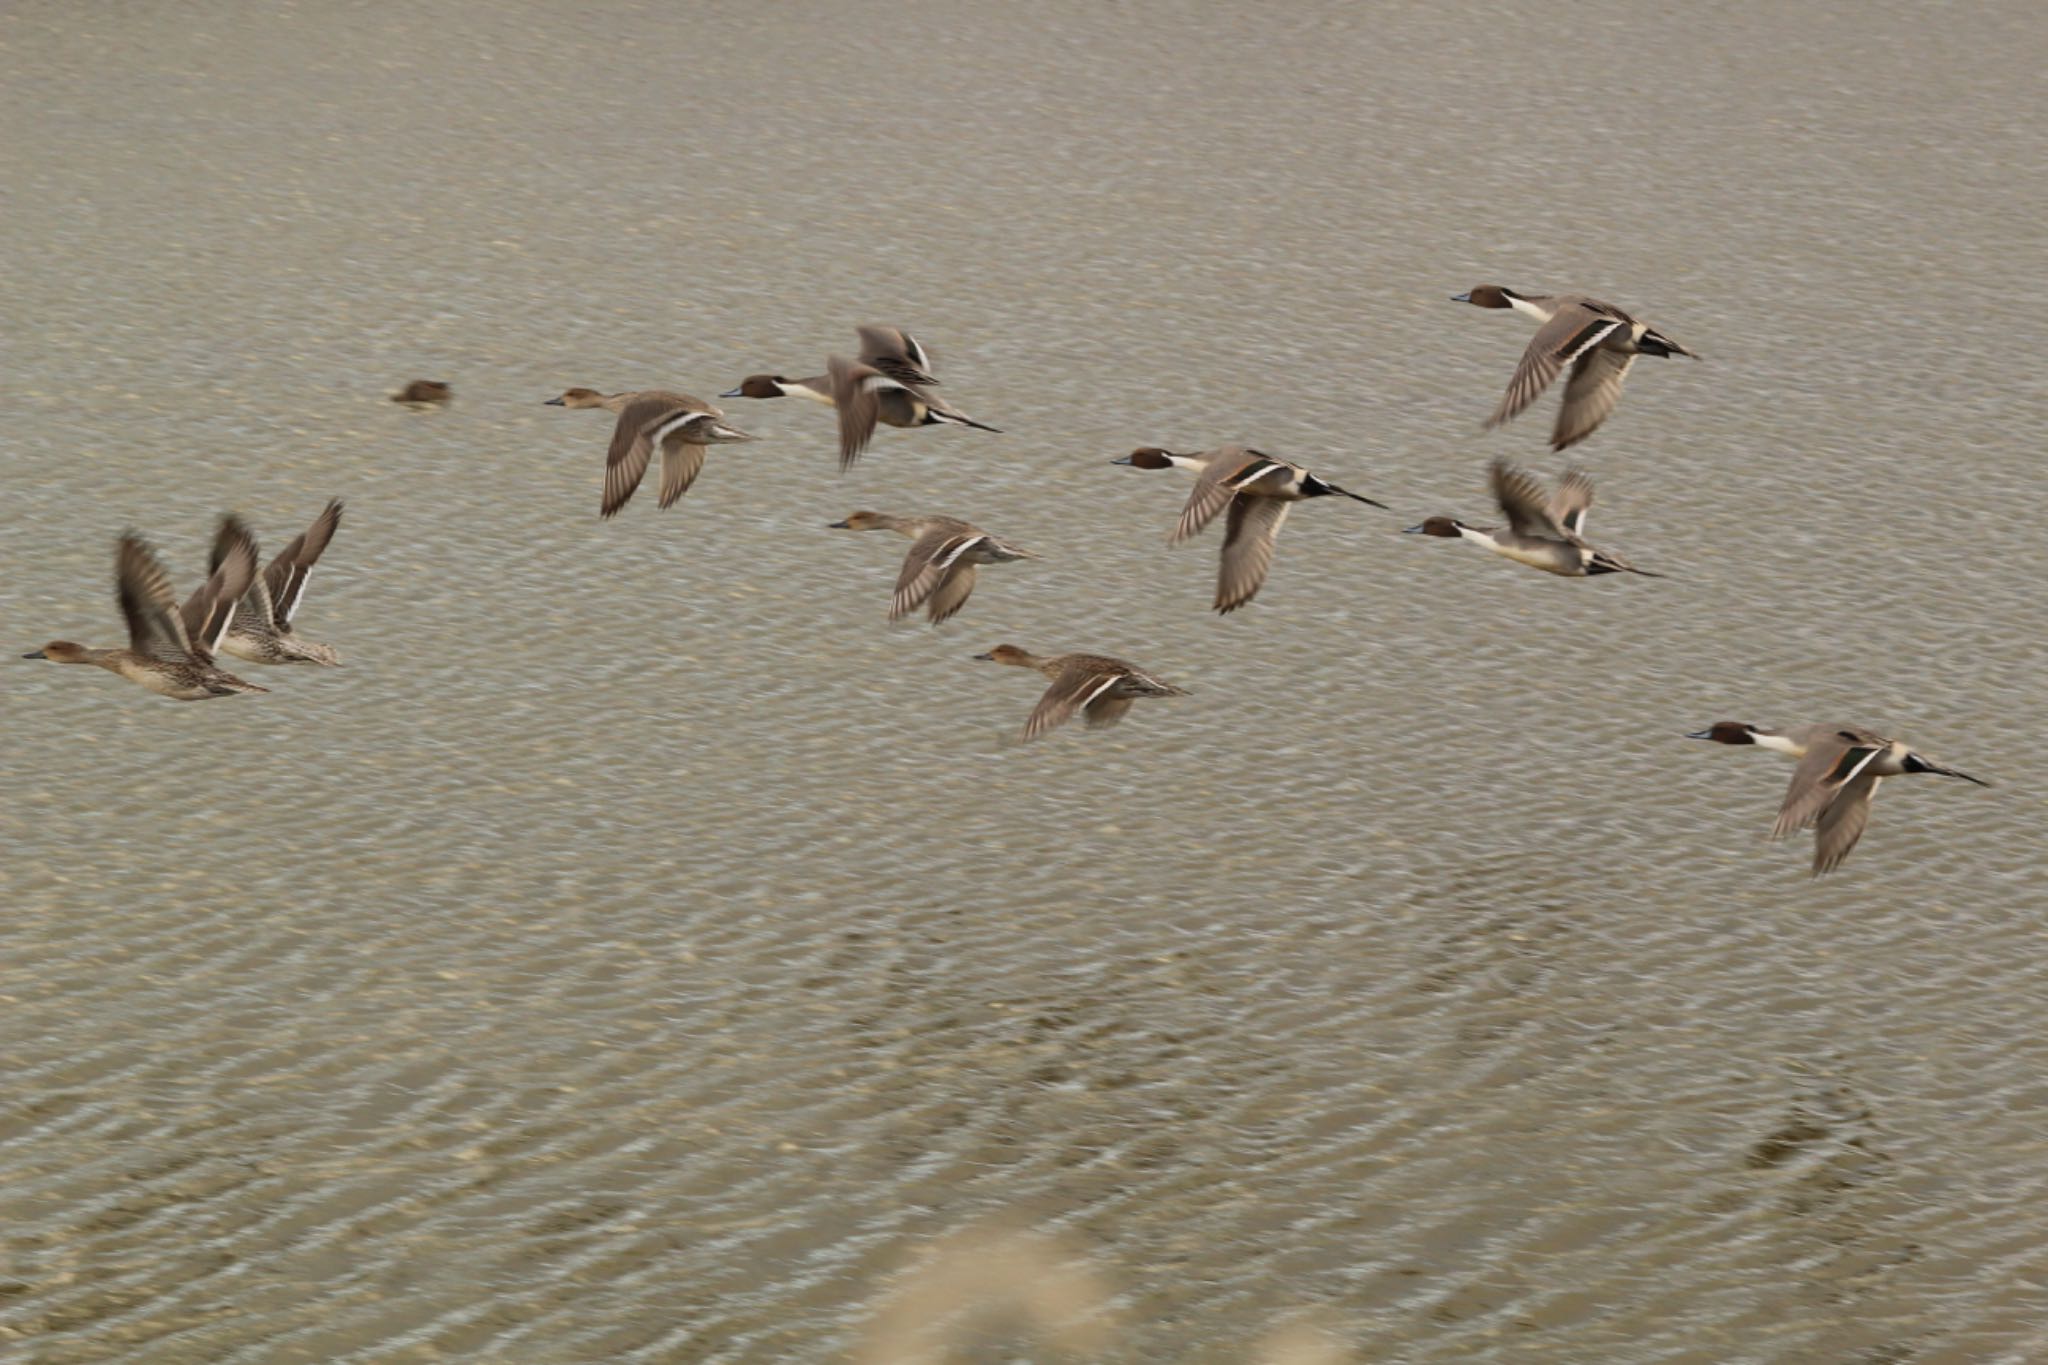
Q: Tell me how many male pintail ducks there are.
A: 5